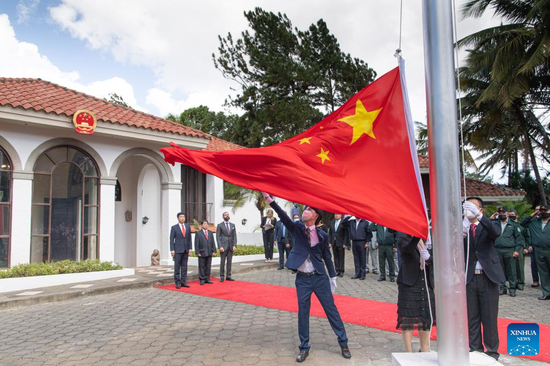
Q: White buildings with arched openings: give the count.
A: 1